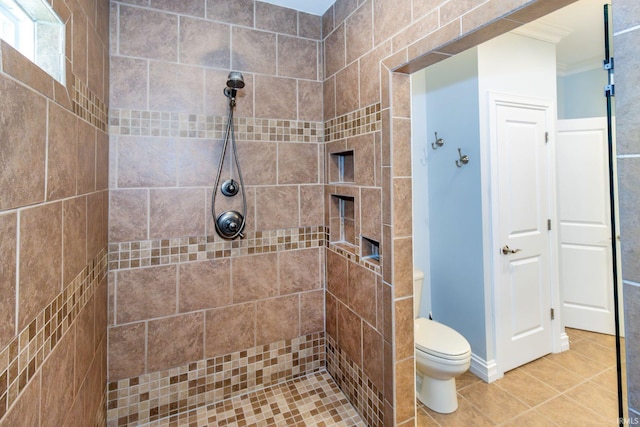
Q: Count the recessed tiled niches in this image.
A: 3